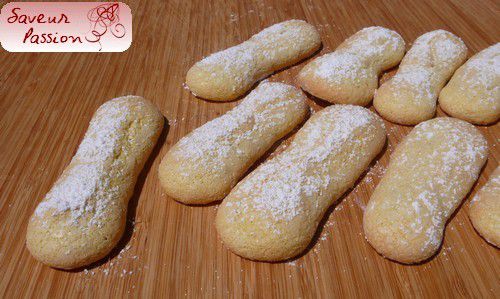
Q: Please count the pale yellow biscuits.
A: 9